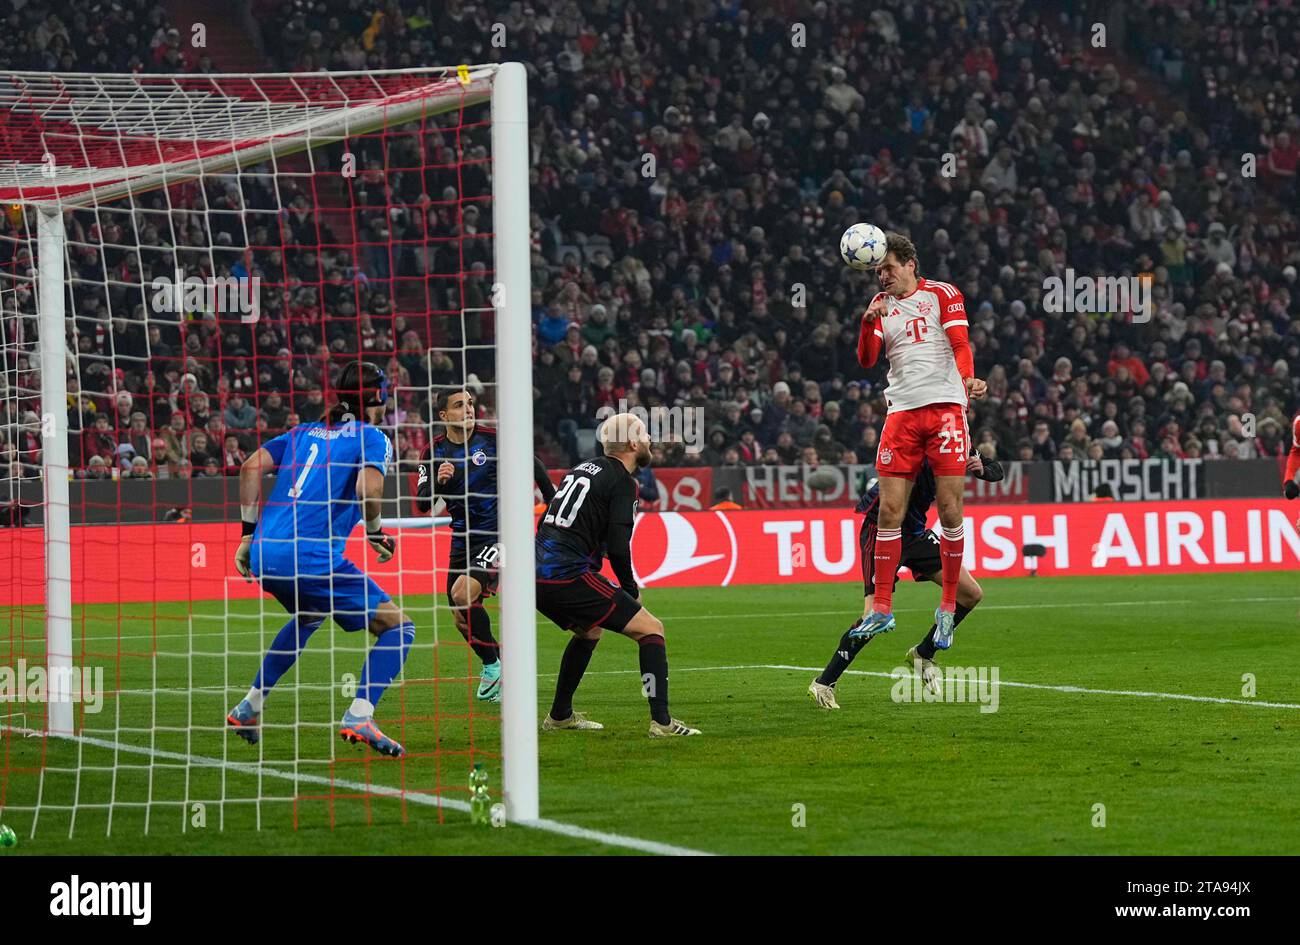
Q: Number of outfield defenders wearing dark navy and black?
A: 3